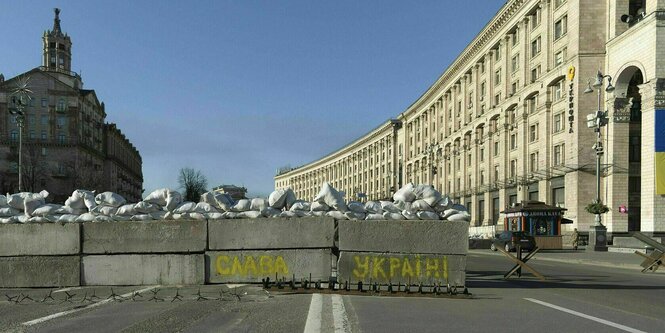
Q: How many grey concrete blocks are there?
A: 8